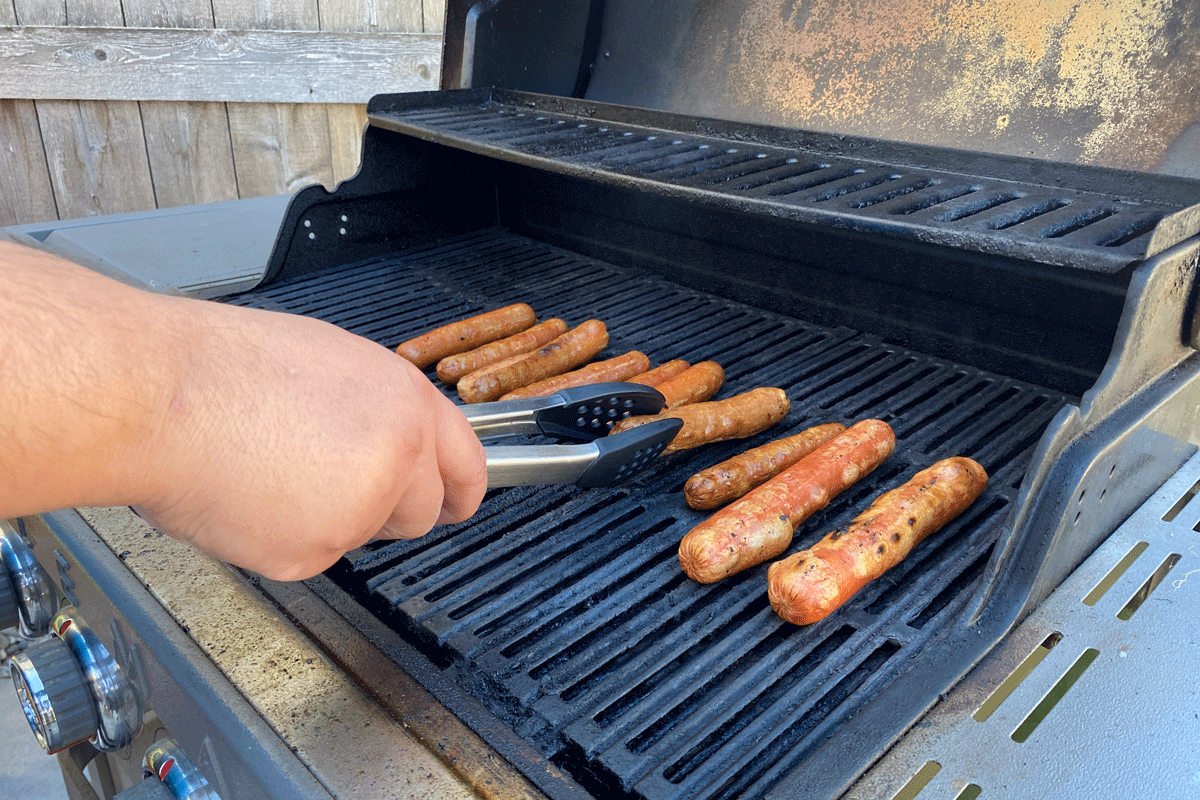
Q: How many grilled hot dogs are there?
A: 10